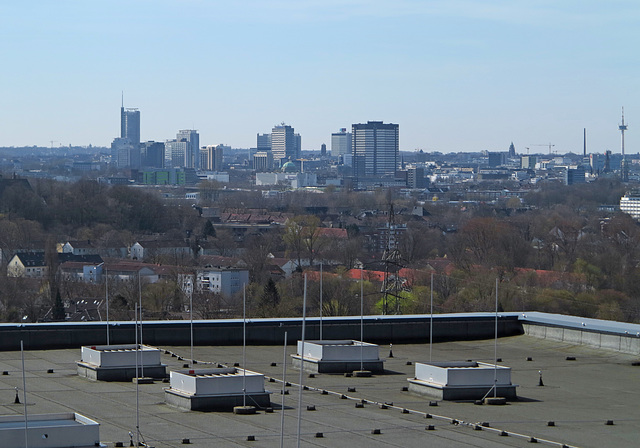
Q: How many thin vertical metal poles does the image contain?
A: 12